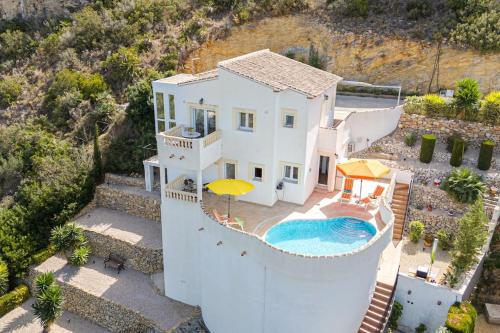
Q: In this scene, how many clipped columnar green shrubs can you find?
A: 3